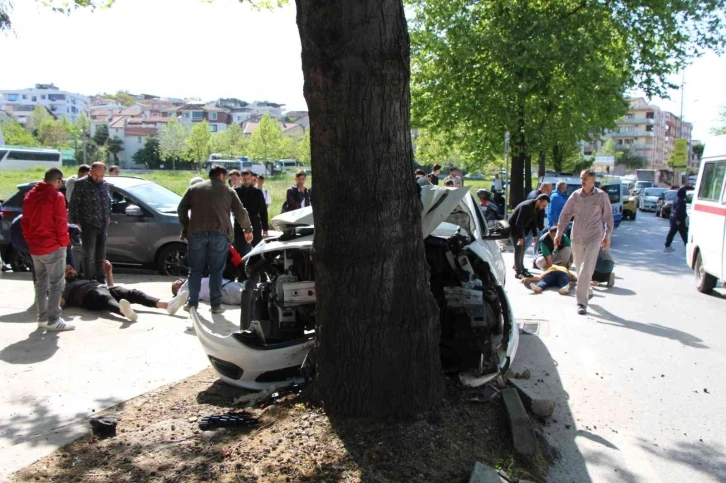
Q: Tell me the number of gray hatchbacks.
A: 1